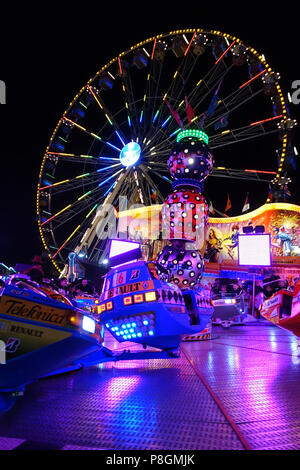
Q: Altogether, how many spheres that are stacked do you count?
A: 3